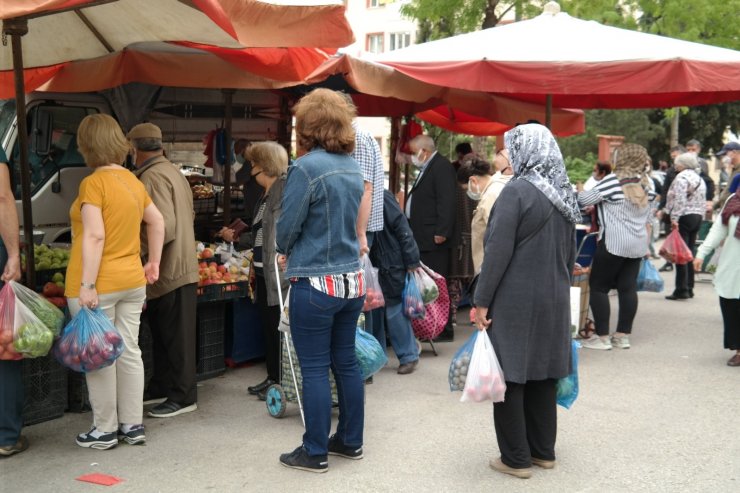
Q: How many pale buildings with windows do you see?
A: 1